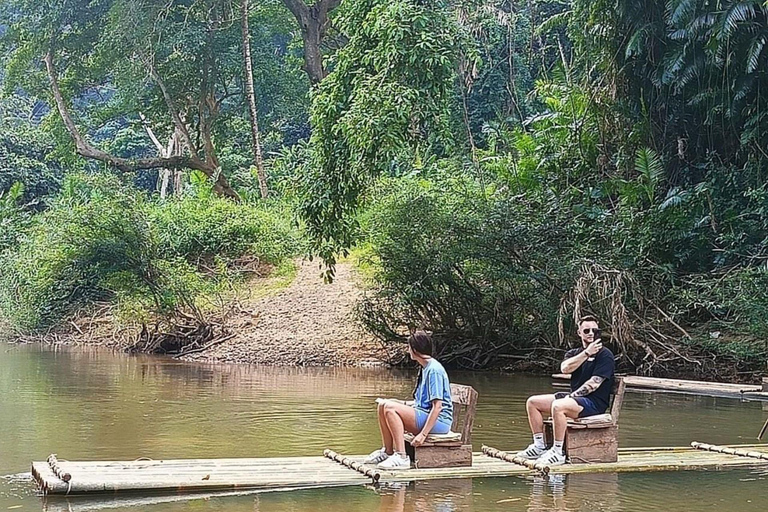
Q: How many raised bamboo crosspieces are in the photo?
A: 4